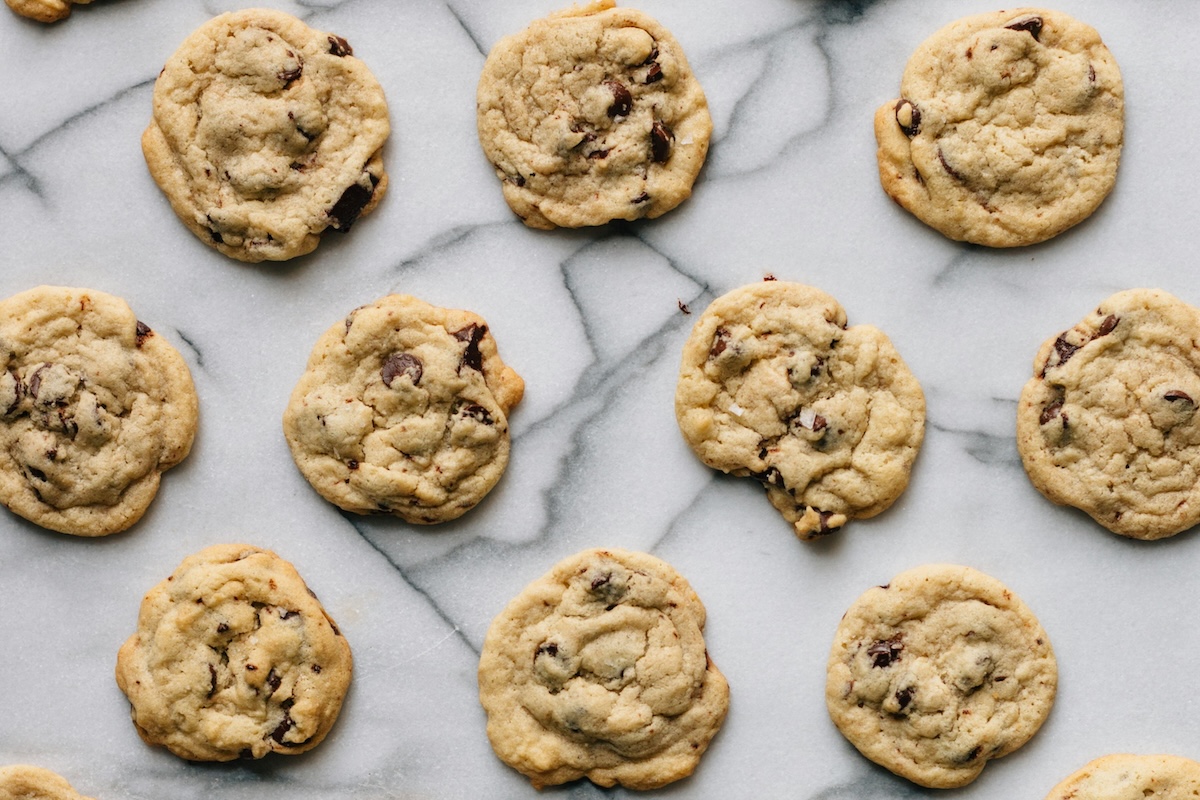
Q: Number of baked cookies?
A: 13